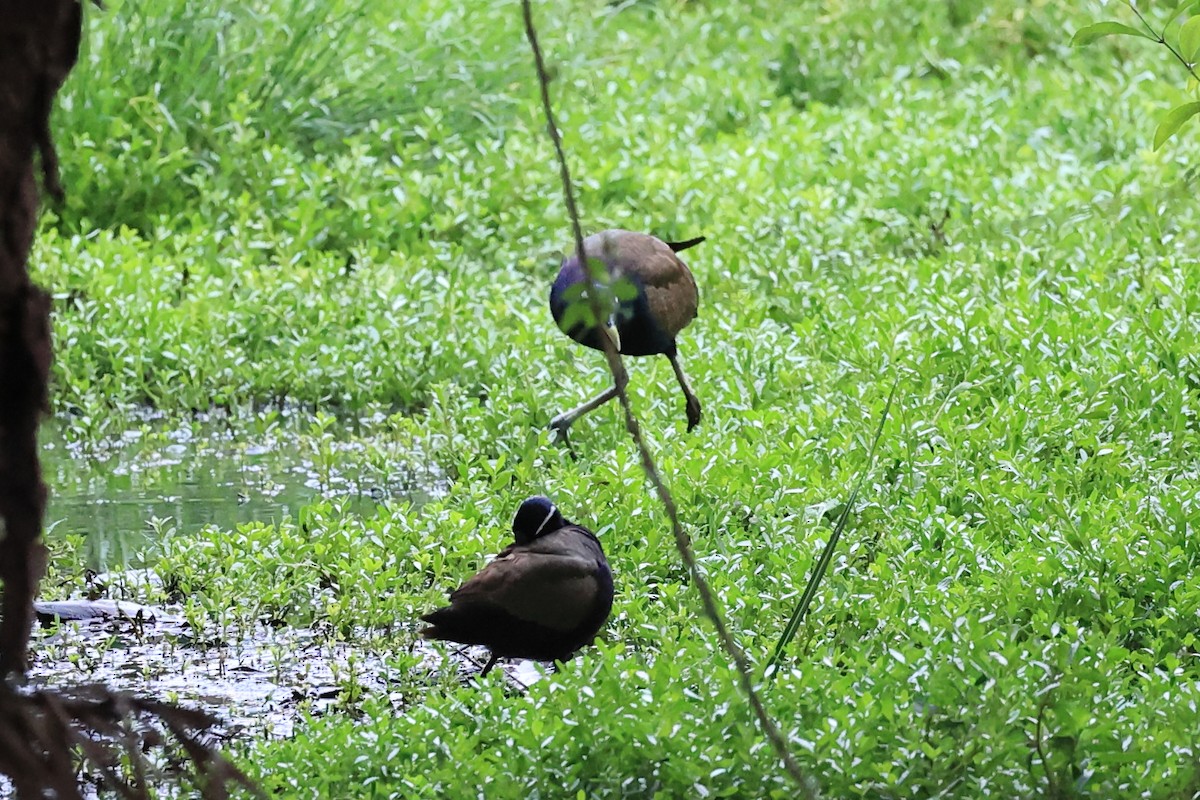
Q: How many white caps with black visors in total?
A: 0